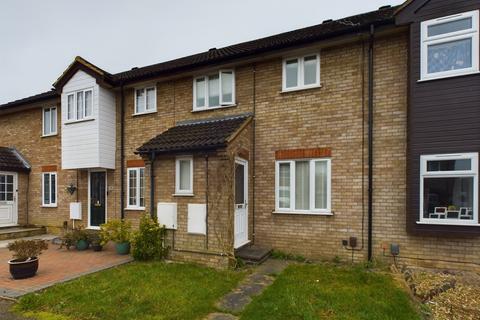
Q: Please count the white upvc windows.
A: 11